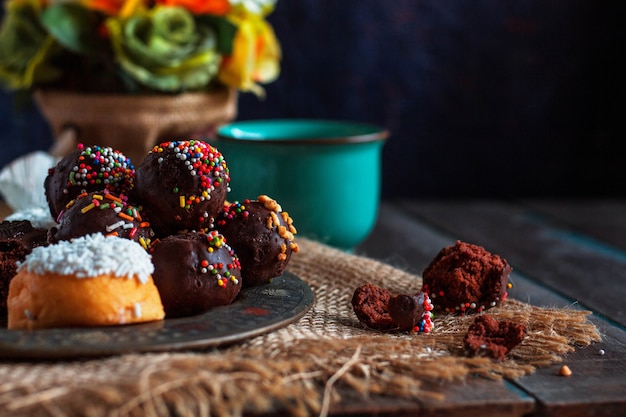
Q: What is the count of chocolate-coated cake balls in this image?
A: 5